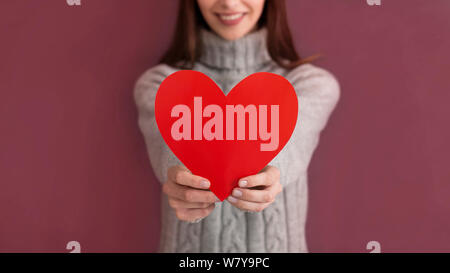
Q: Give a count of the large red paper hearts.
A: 1